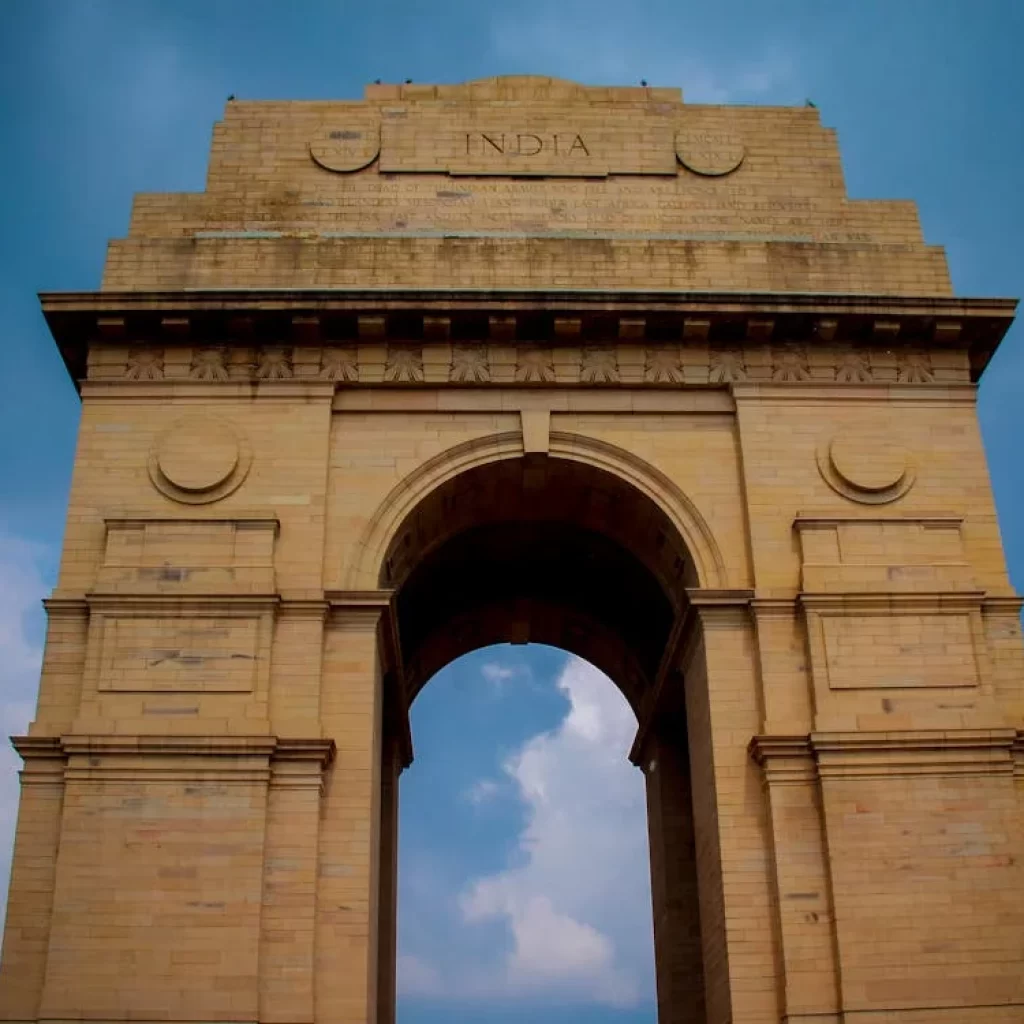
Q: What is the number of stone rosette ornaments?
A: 13